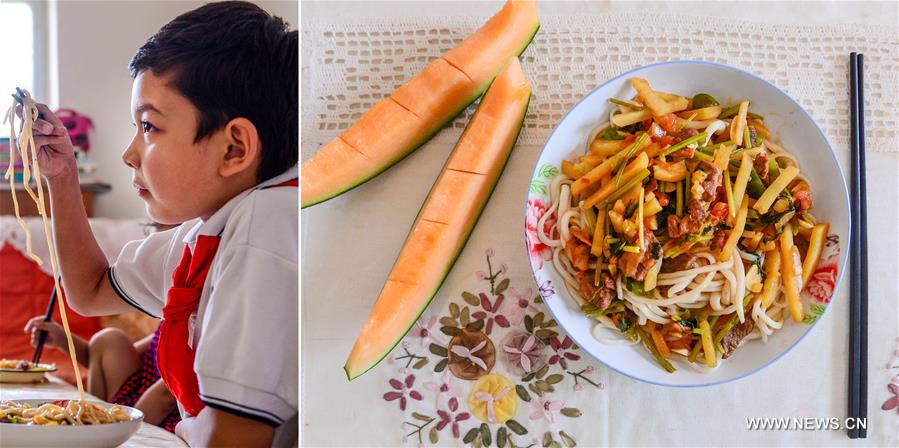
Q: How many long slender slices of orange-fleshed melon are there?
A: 2